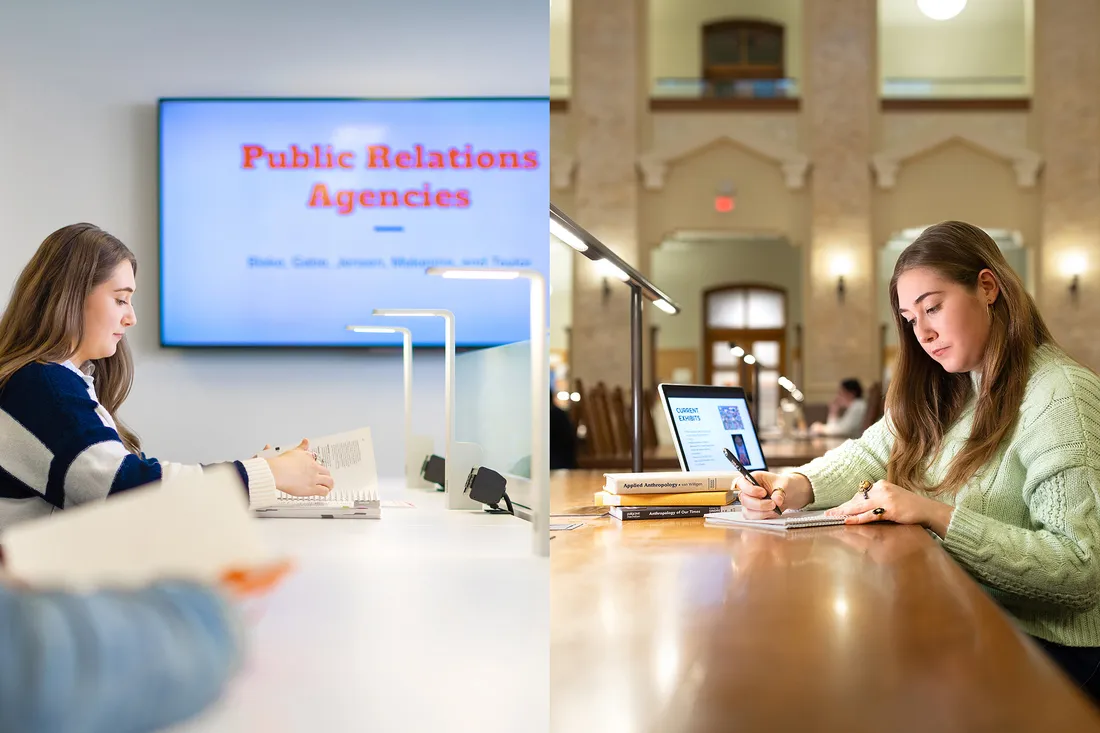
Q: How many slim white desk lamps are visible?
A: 3